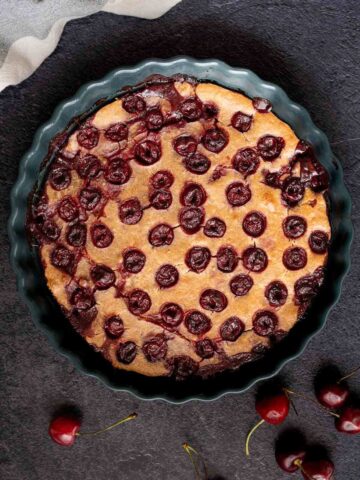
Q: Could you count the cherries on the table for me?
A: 6